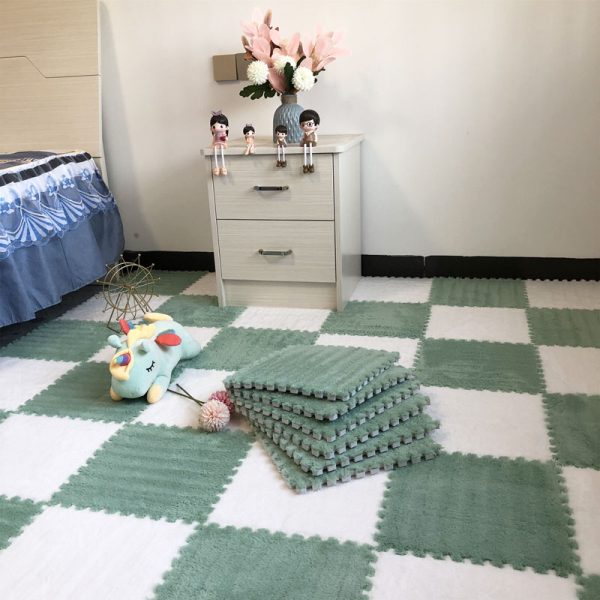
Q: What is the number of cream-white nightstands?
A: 1